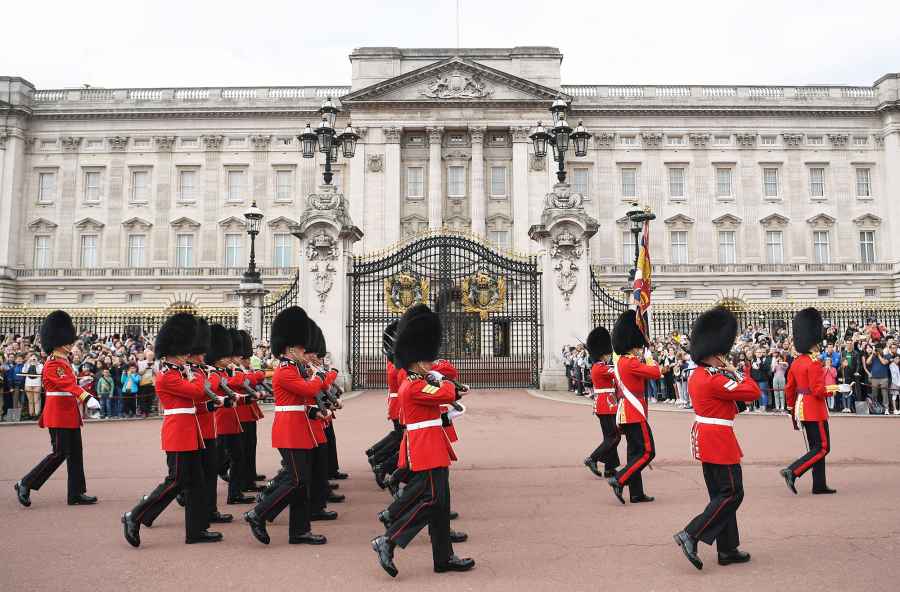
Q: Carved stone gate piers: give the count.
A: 2